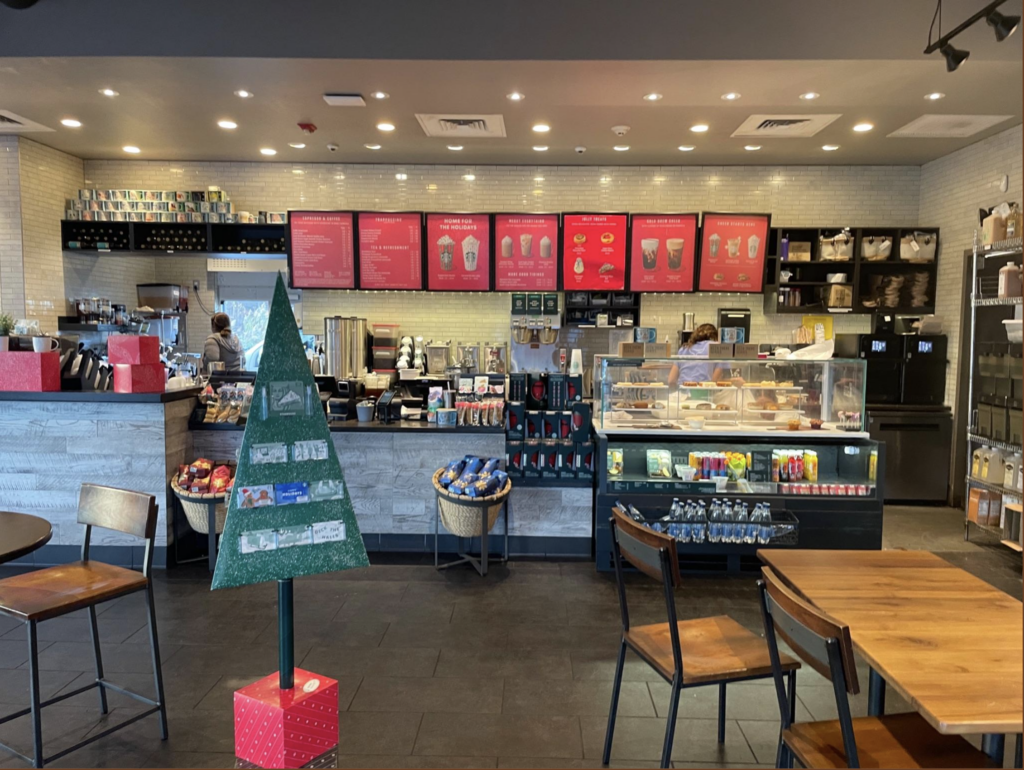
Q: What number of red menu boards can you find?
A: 7